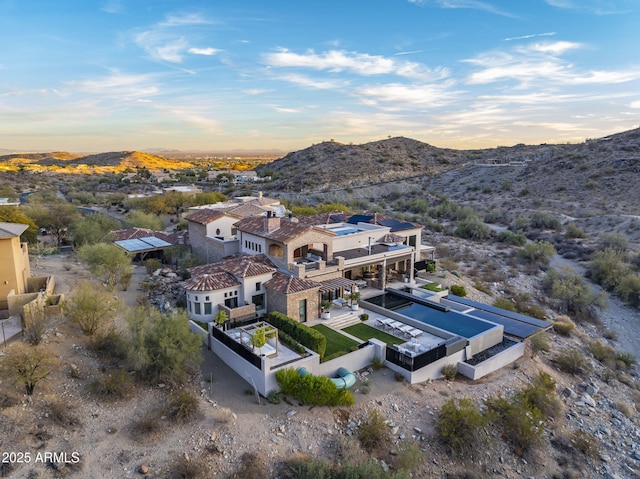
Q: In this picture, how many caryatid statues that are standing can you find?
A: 0